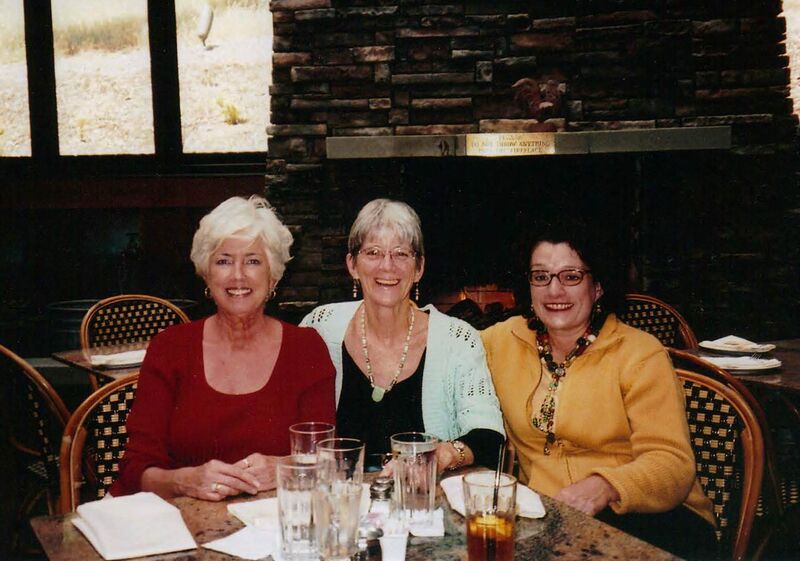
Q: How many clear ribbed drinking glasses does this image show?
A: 5